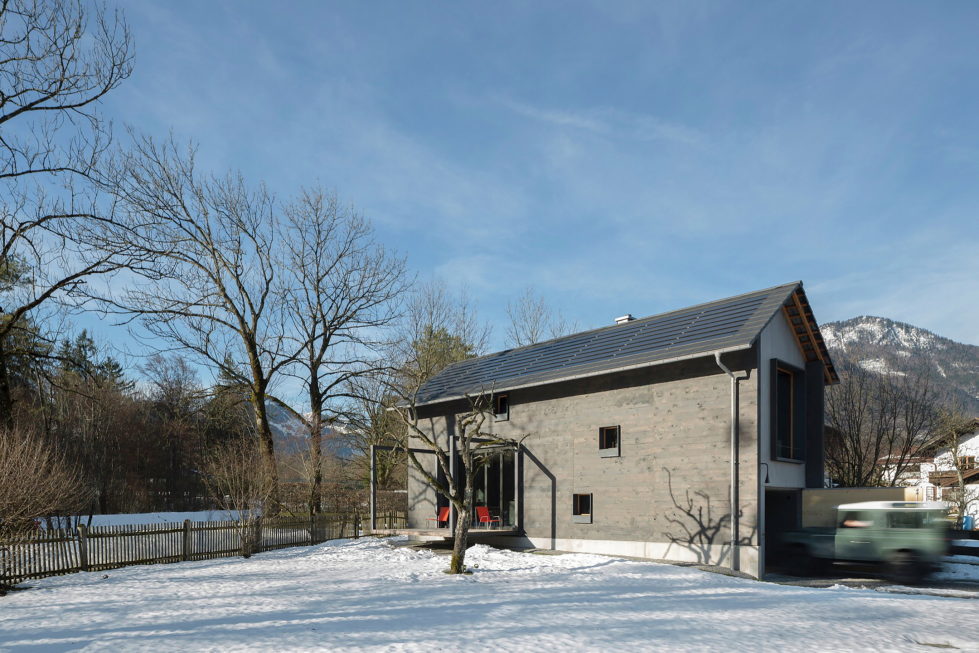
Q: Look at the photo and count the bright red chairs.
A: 2